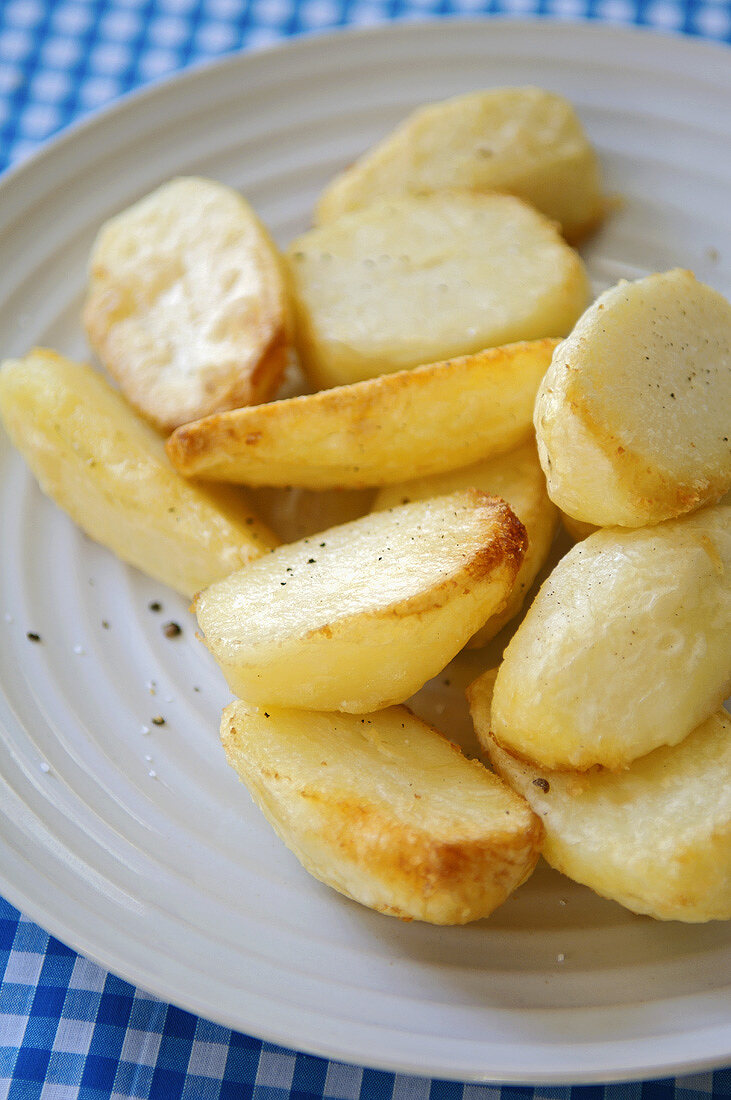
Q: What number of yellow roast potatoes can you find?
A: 11